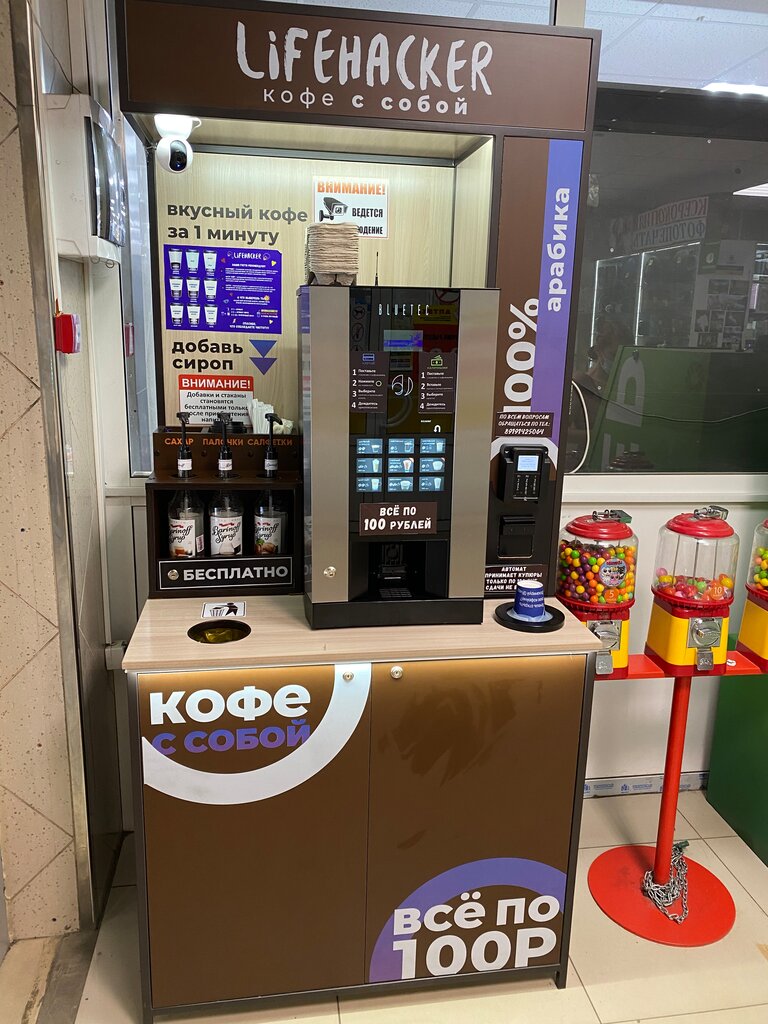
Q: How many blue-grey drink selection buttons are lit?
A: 9